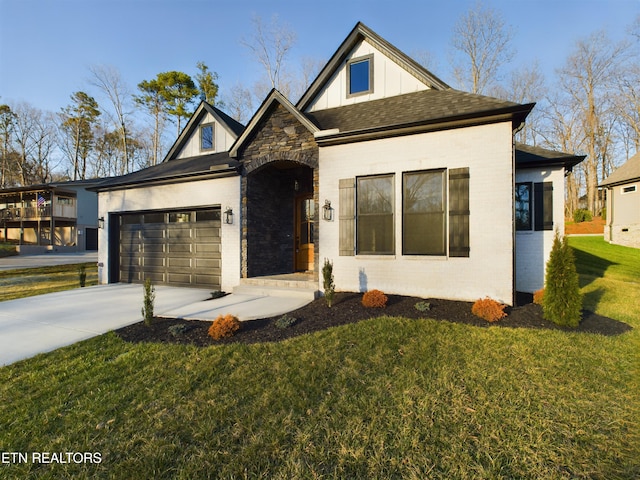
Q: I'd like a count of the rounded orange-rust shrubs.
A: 4